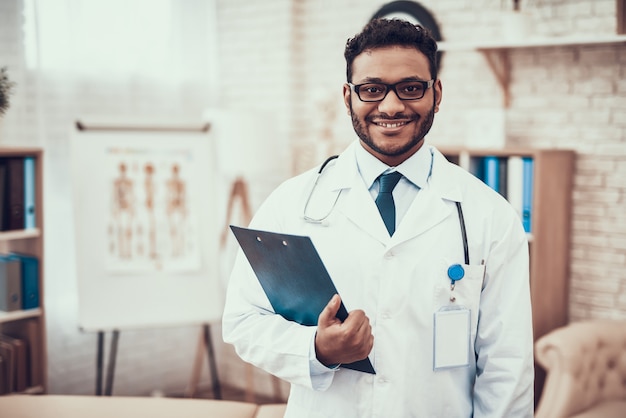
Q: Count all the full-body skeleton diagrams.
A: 3